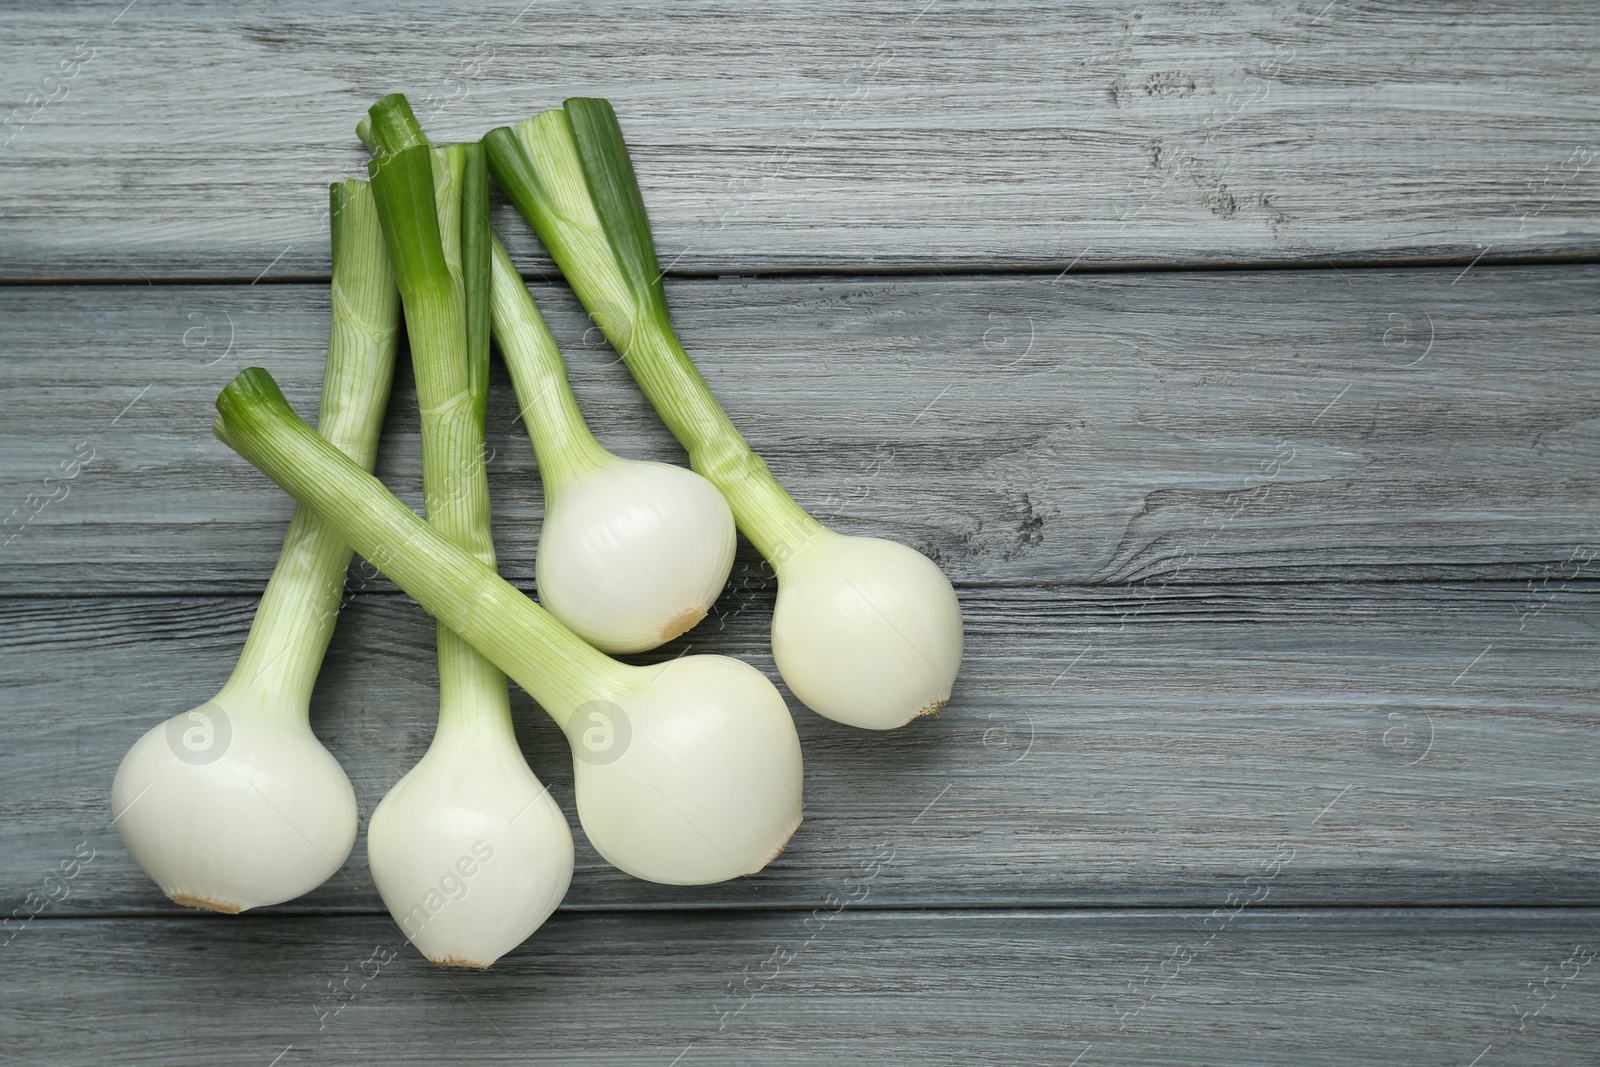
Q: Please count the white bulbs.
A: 5